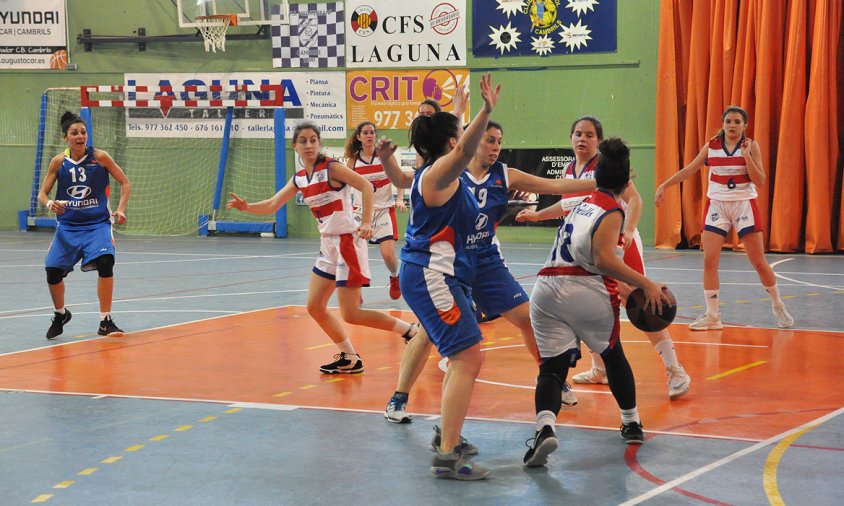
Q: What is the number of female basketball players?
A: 9